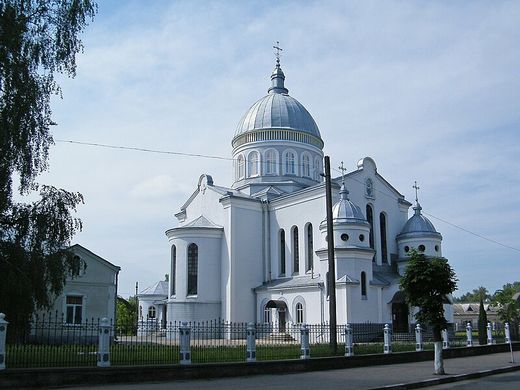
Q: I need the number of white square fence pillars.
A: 12